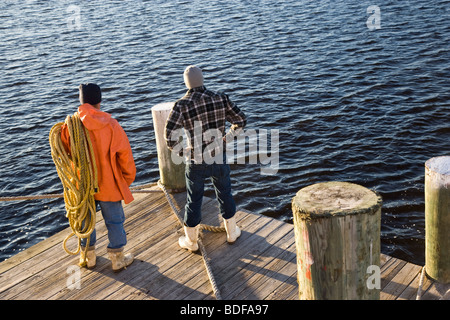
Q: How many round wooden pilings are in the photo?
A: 3